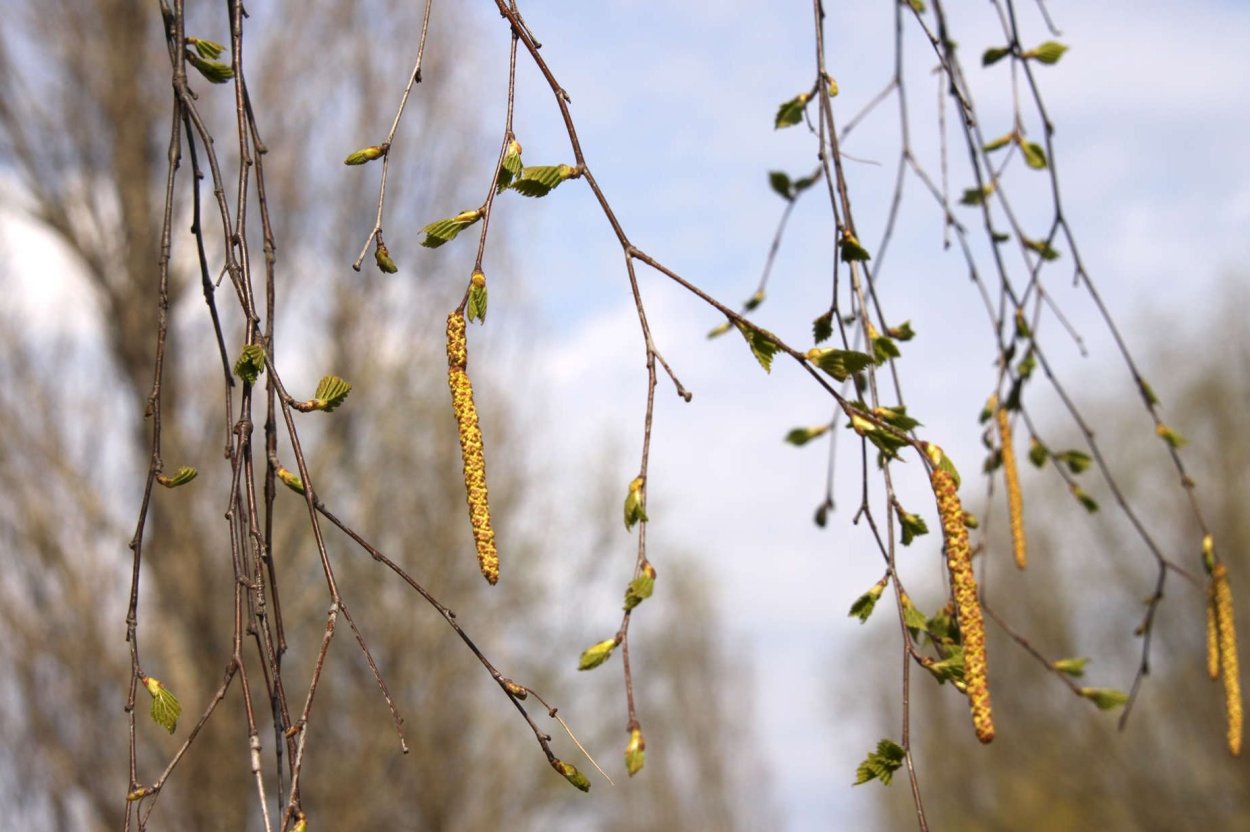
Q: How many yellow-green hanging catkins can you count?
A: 5